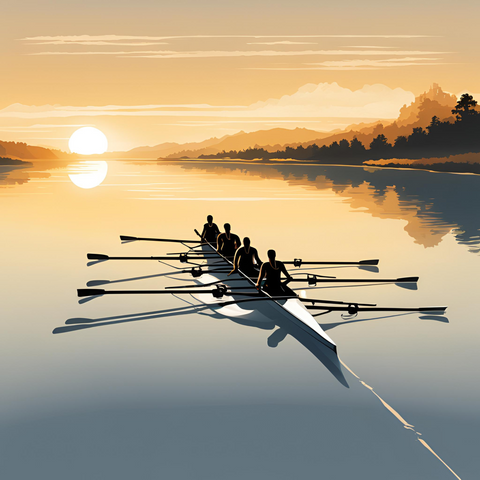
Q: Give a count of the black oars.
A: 6